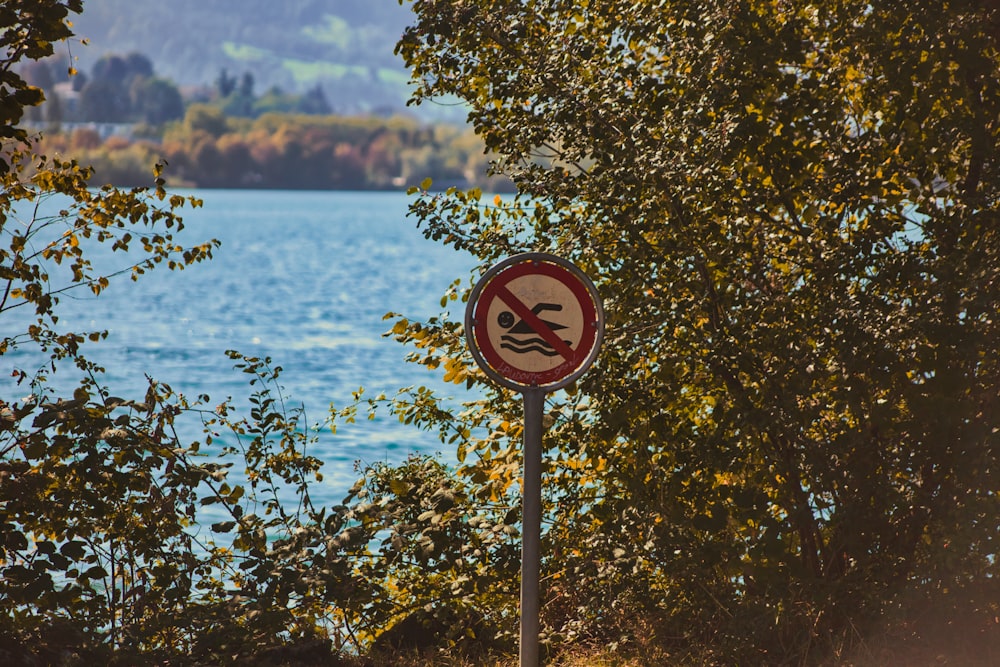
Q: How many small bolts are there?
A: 4